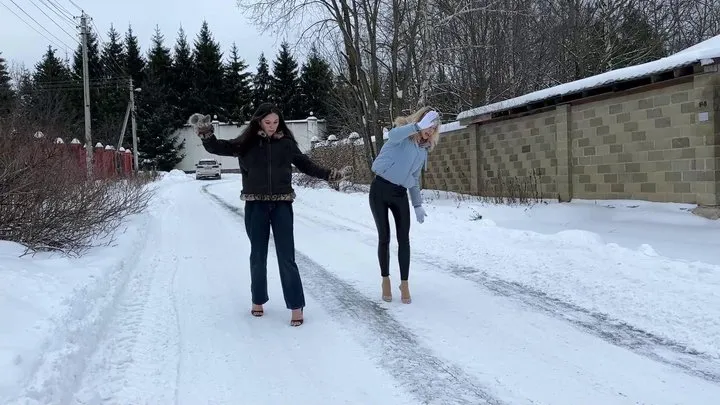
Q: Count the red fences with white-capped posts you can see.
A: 1